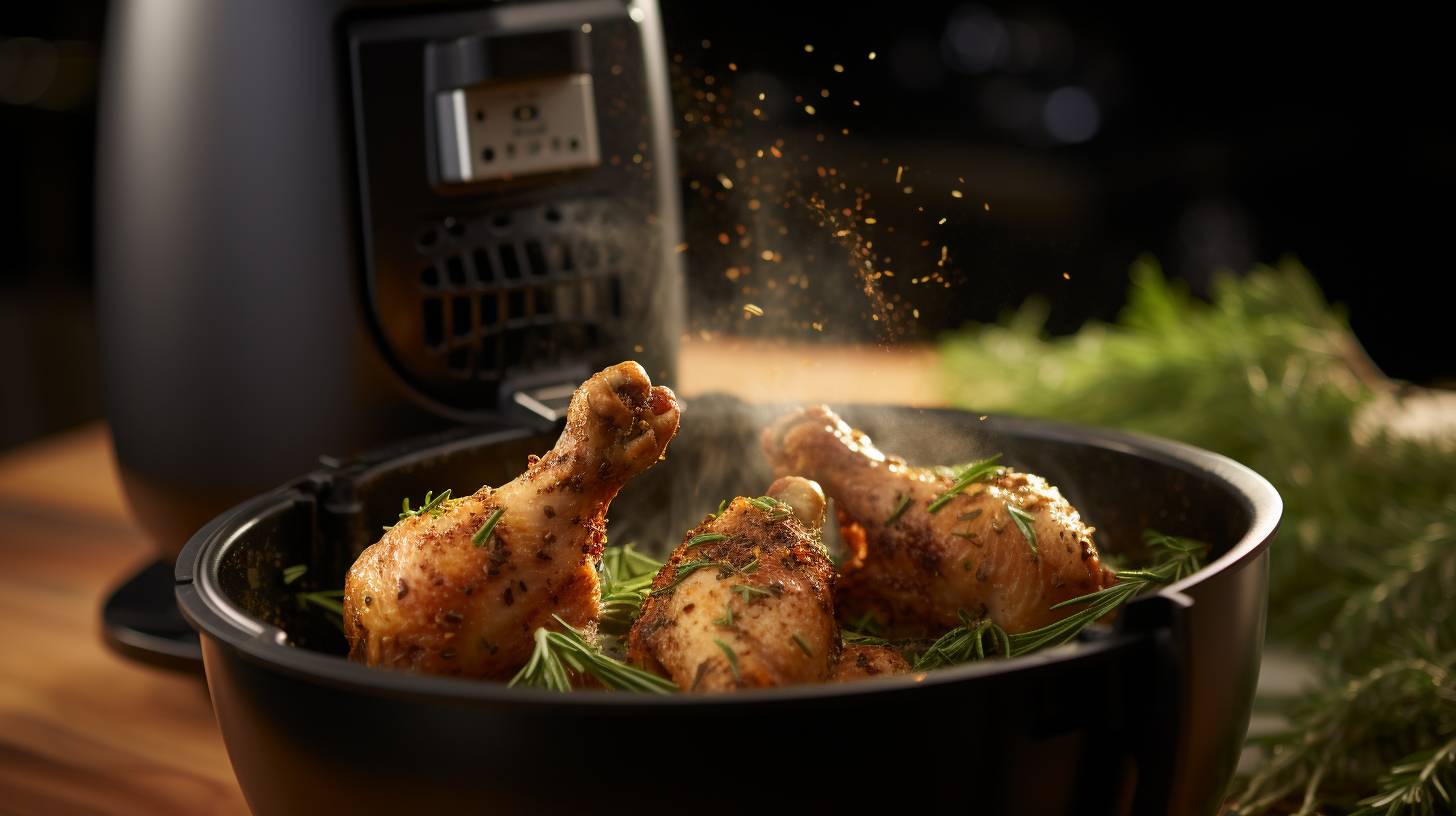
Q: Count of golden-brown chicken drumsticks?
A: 3